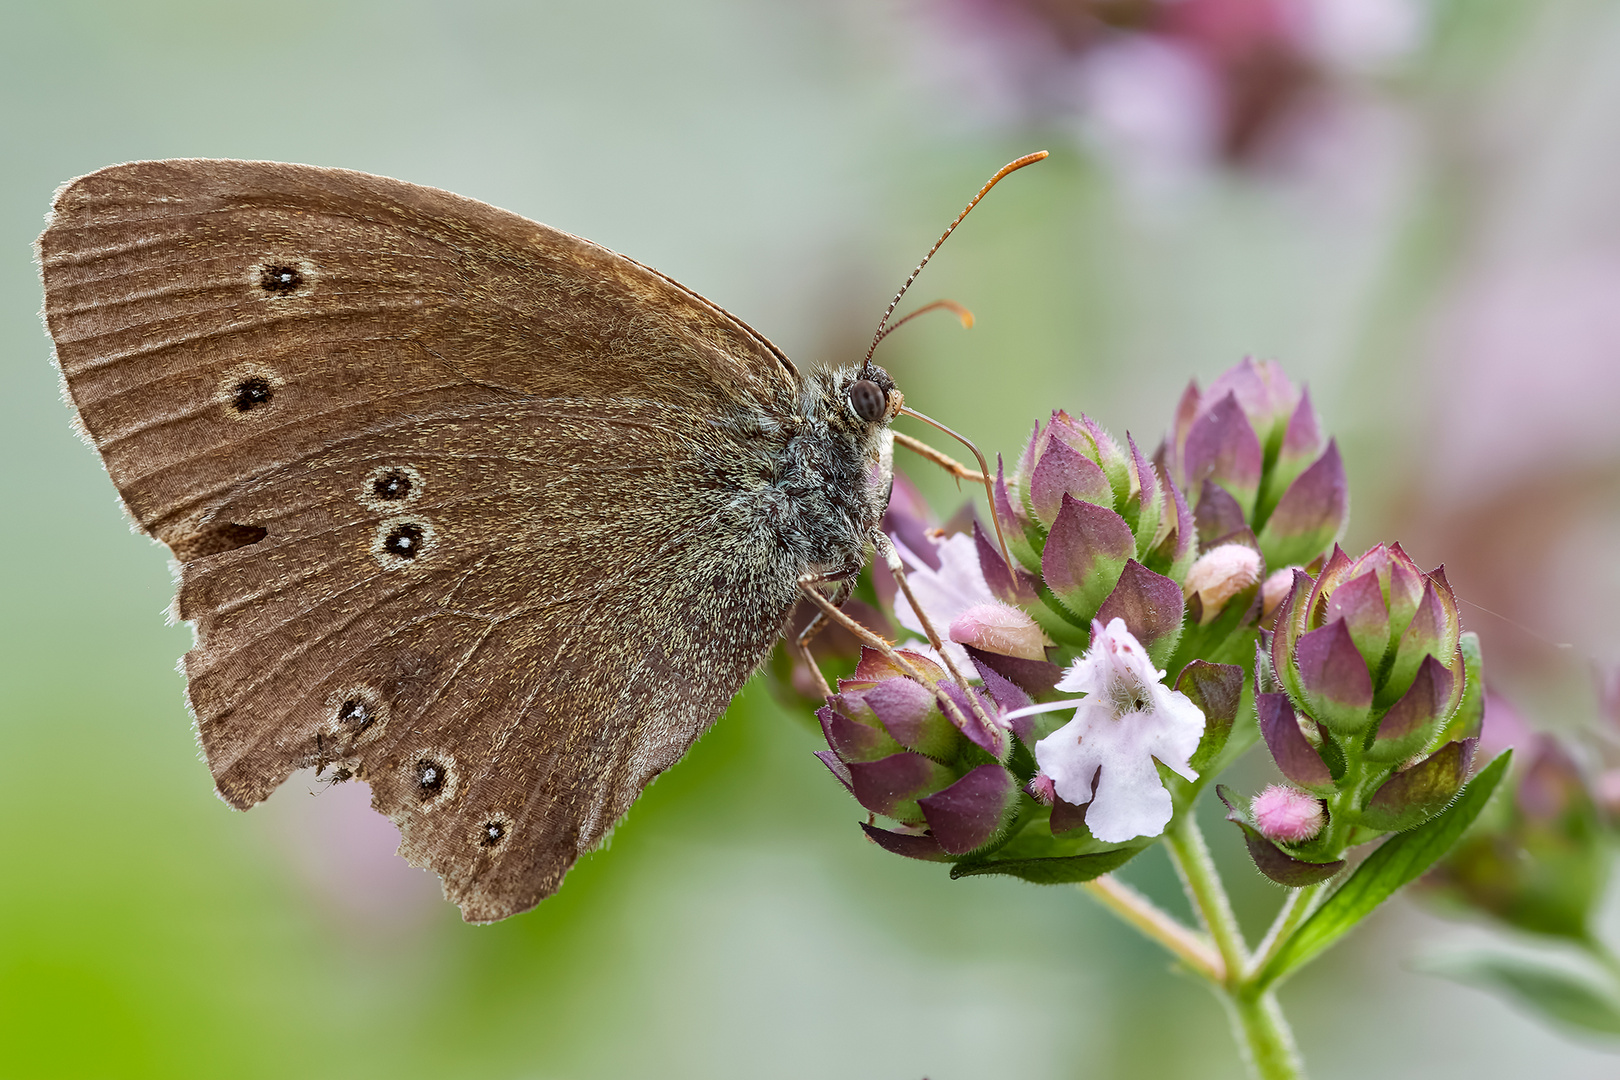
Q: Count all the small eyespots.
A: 7